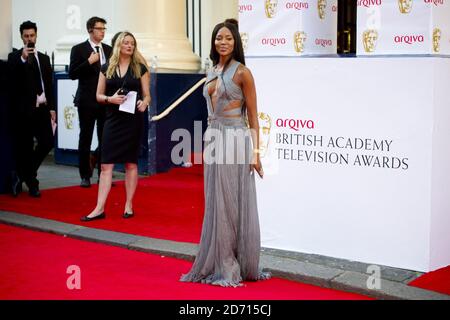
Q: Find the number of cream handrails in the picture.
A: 1